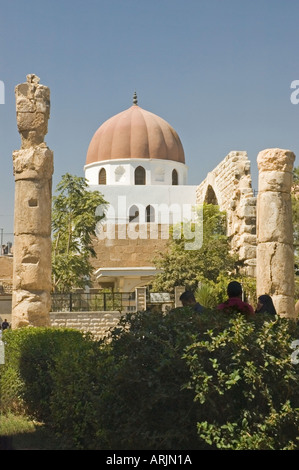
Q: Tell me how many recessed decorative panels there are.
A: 2